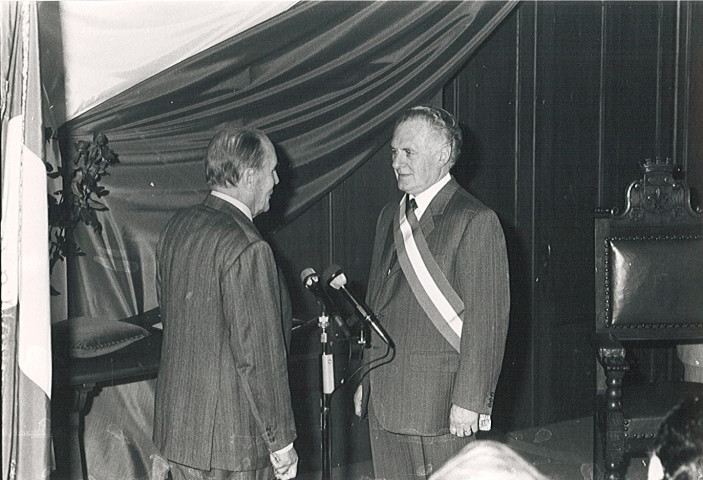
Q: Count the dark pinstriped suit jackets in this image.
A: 2